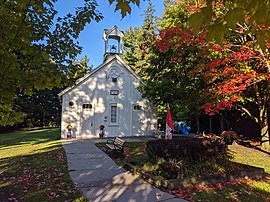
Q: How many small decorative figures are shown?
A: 2